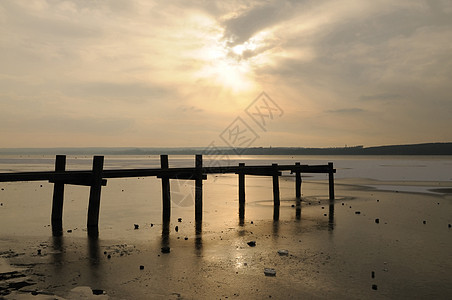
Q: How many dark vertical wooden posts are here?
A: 8